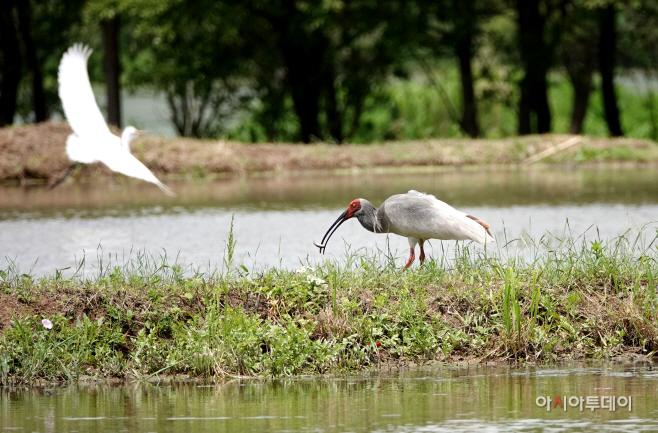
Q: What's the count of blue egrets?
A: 0